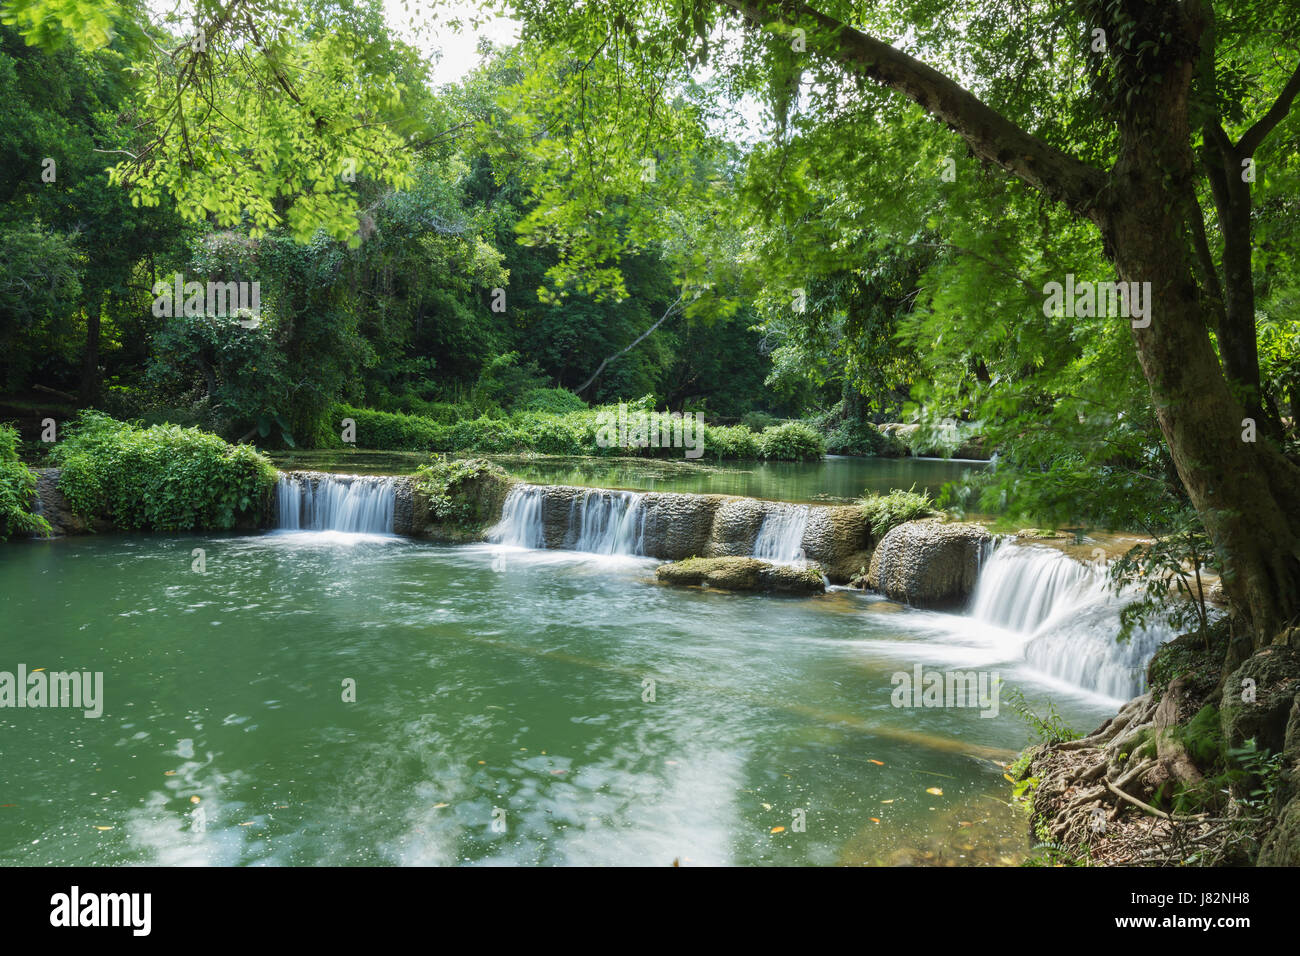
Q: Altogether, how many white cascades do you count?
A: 5